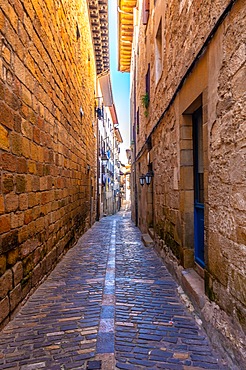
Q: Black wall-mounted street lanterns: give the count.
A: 2